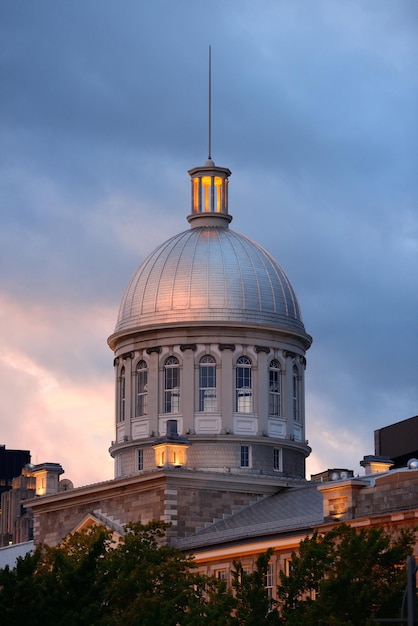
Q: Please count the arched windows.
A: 7